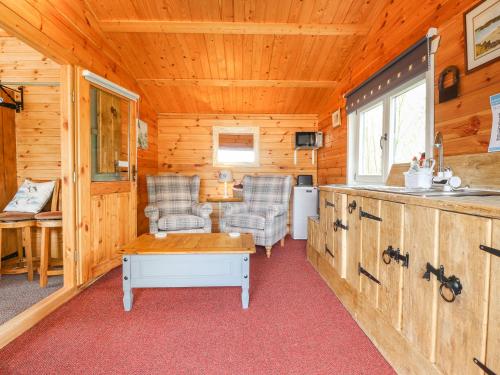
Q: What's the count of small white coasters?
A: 2